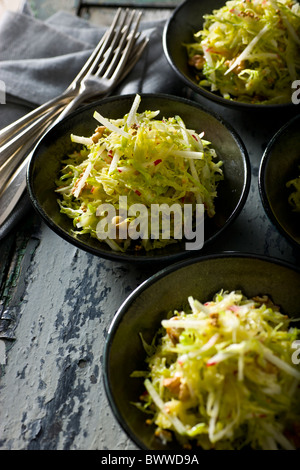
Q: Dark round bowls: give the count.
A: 4